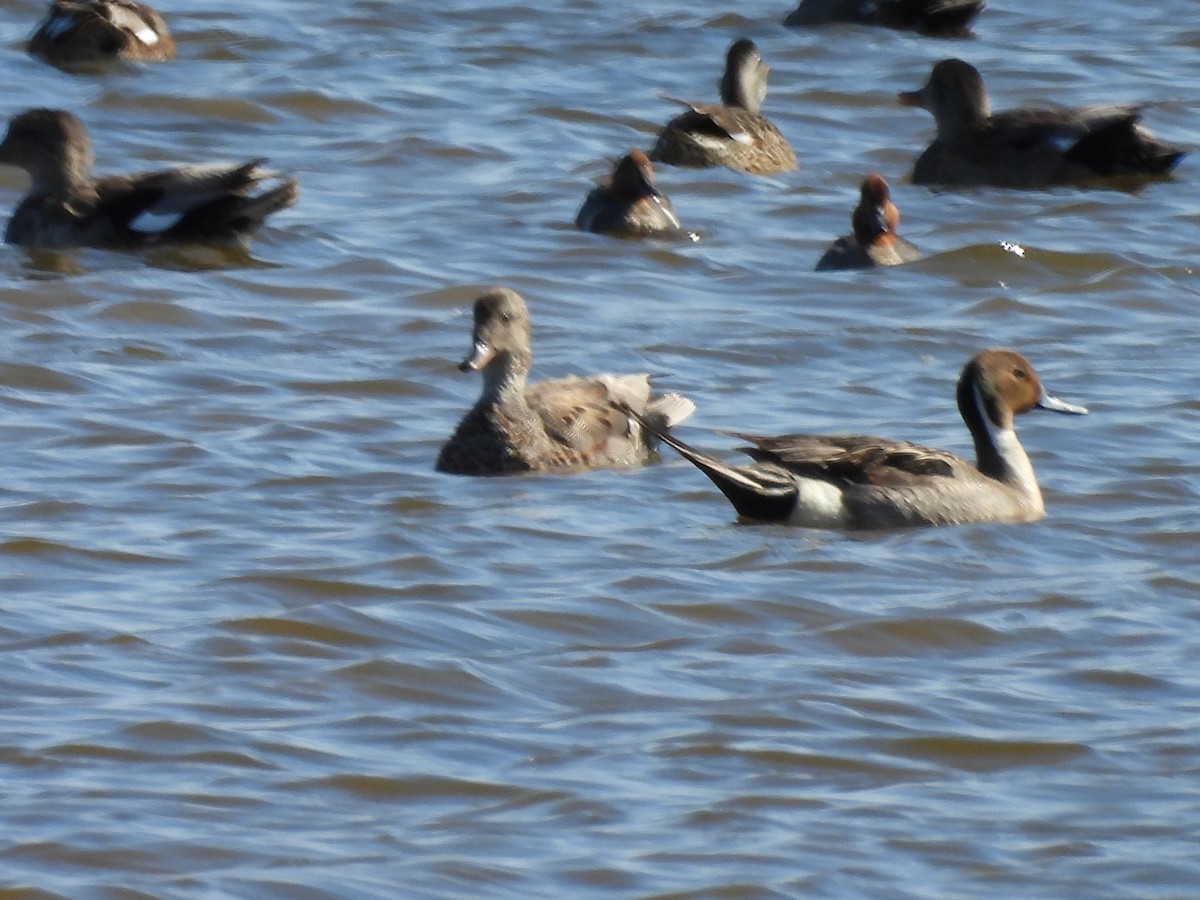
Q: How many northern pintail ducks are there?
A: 1